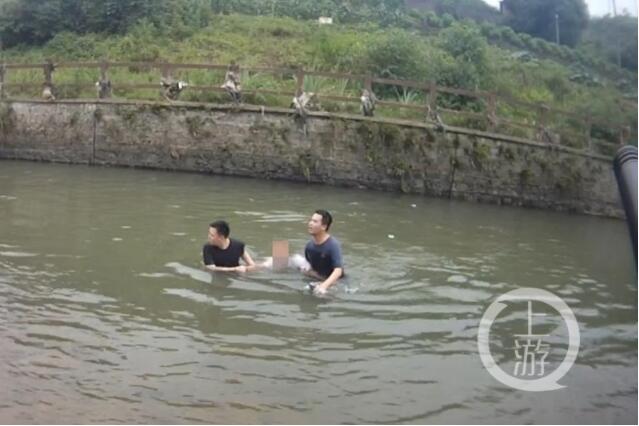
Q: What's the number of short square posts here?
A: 12